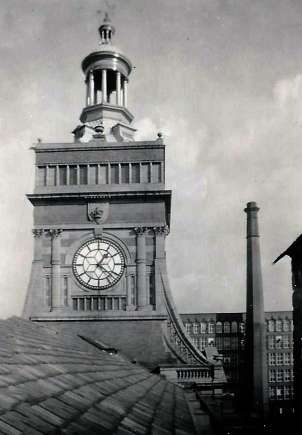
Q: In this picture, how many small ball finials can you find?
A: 2